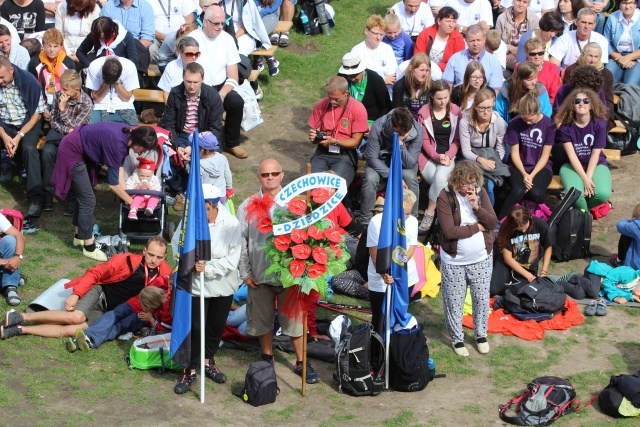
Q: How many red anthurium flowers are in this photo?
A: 12